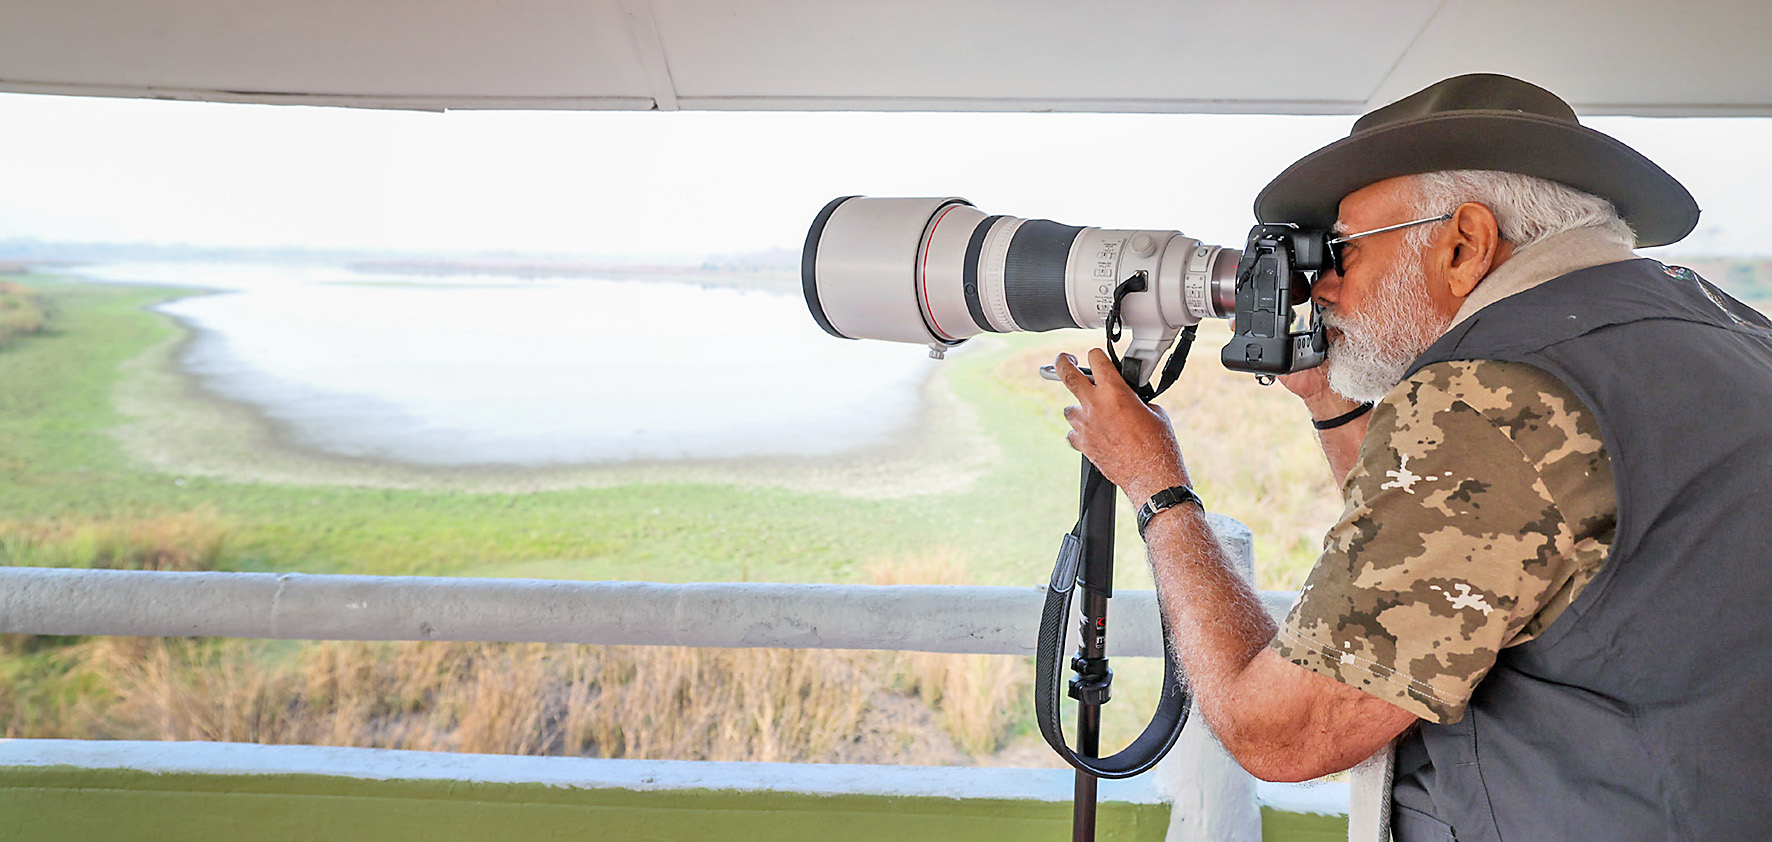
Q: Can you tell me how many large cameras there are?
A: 1